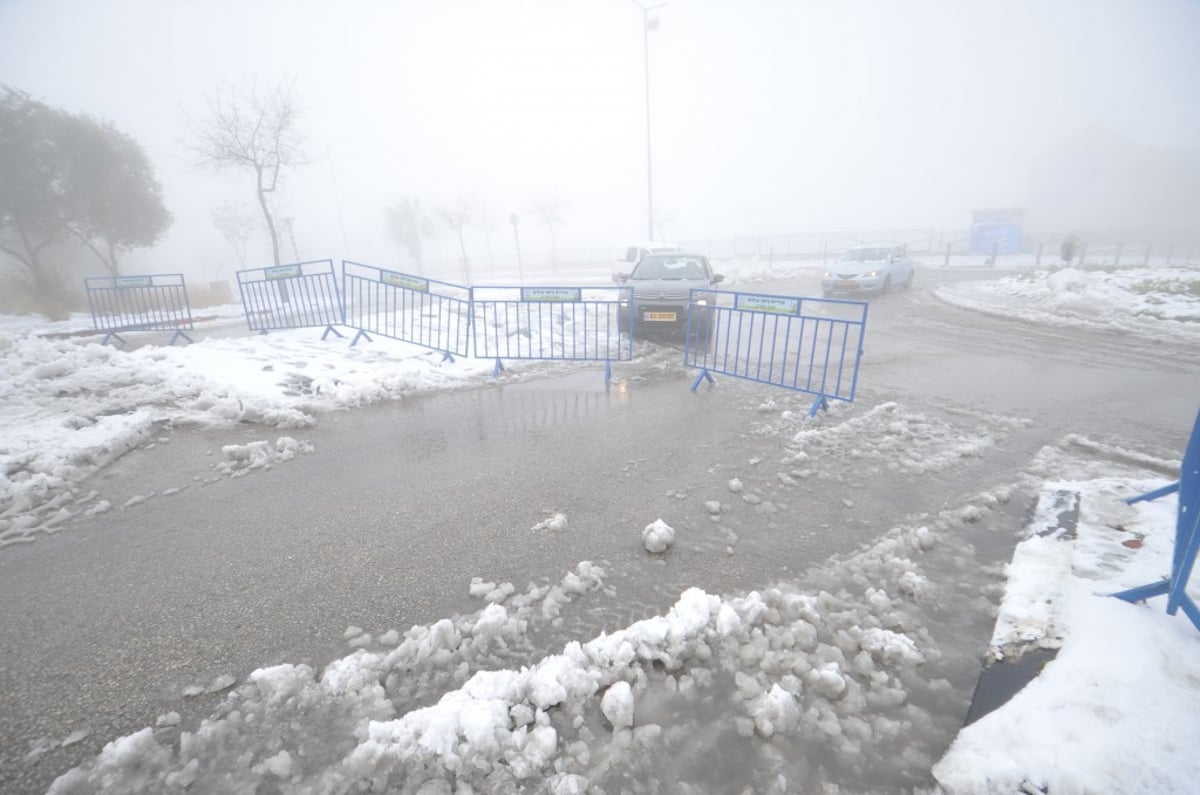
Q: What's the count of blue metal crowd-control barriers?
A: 6